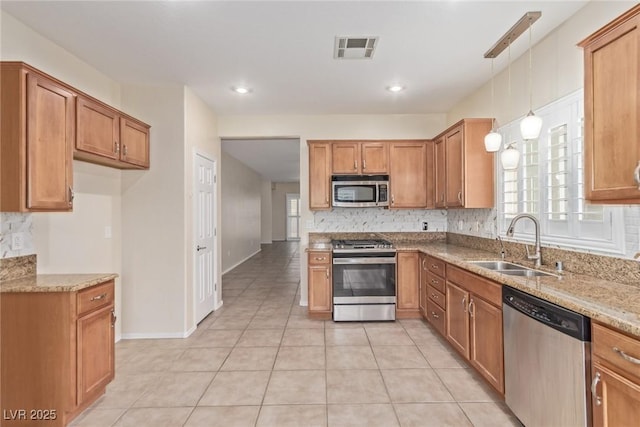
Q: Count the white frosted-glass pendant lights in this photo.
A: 3